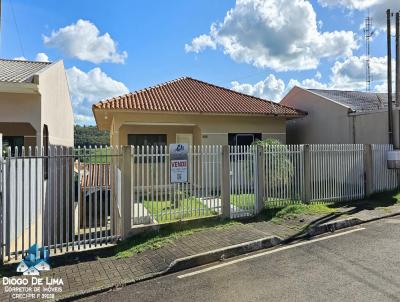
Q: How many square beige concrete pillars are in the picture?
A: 5